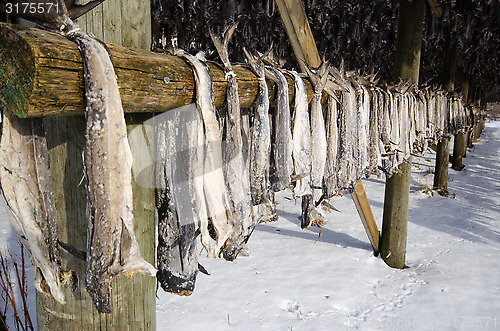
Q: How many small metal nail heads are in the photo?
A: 2